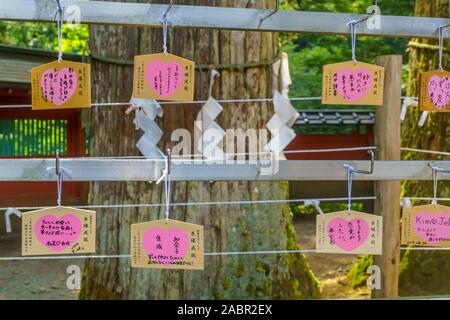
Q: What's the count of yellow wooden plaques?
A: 8